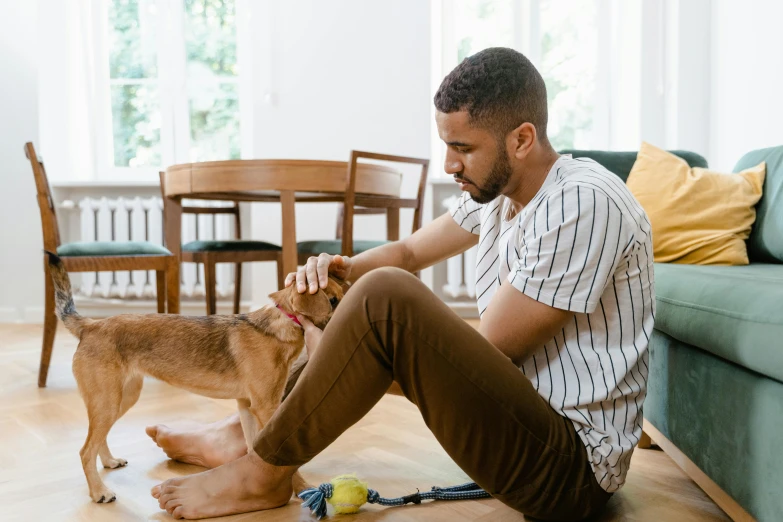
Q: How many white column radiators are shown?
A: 2